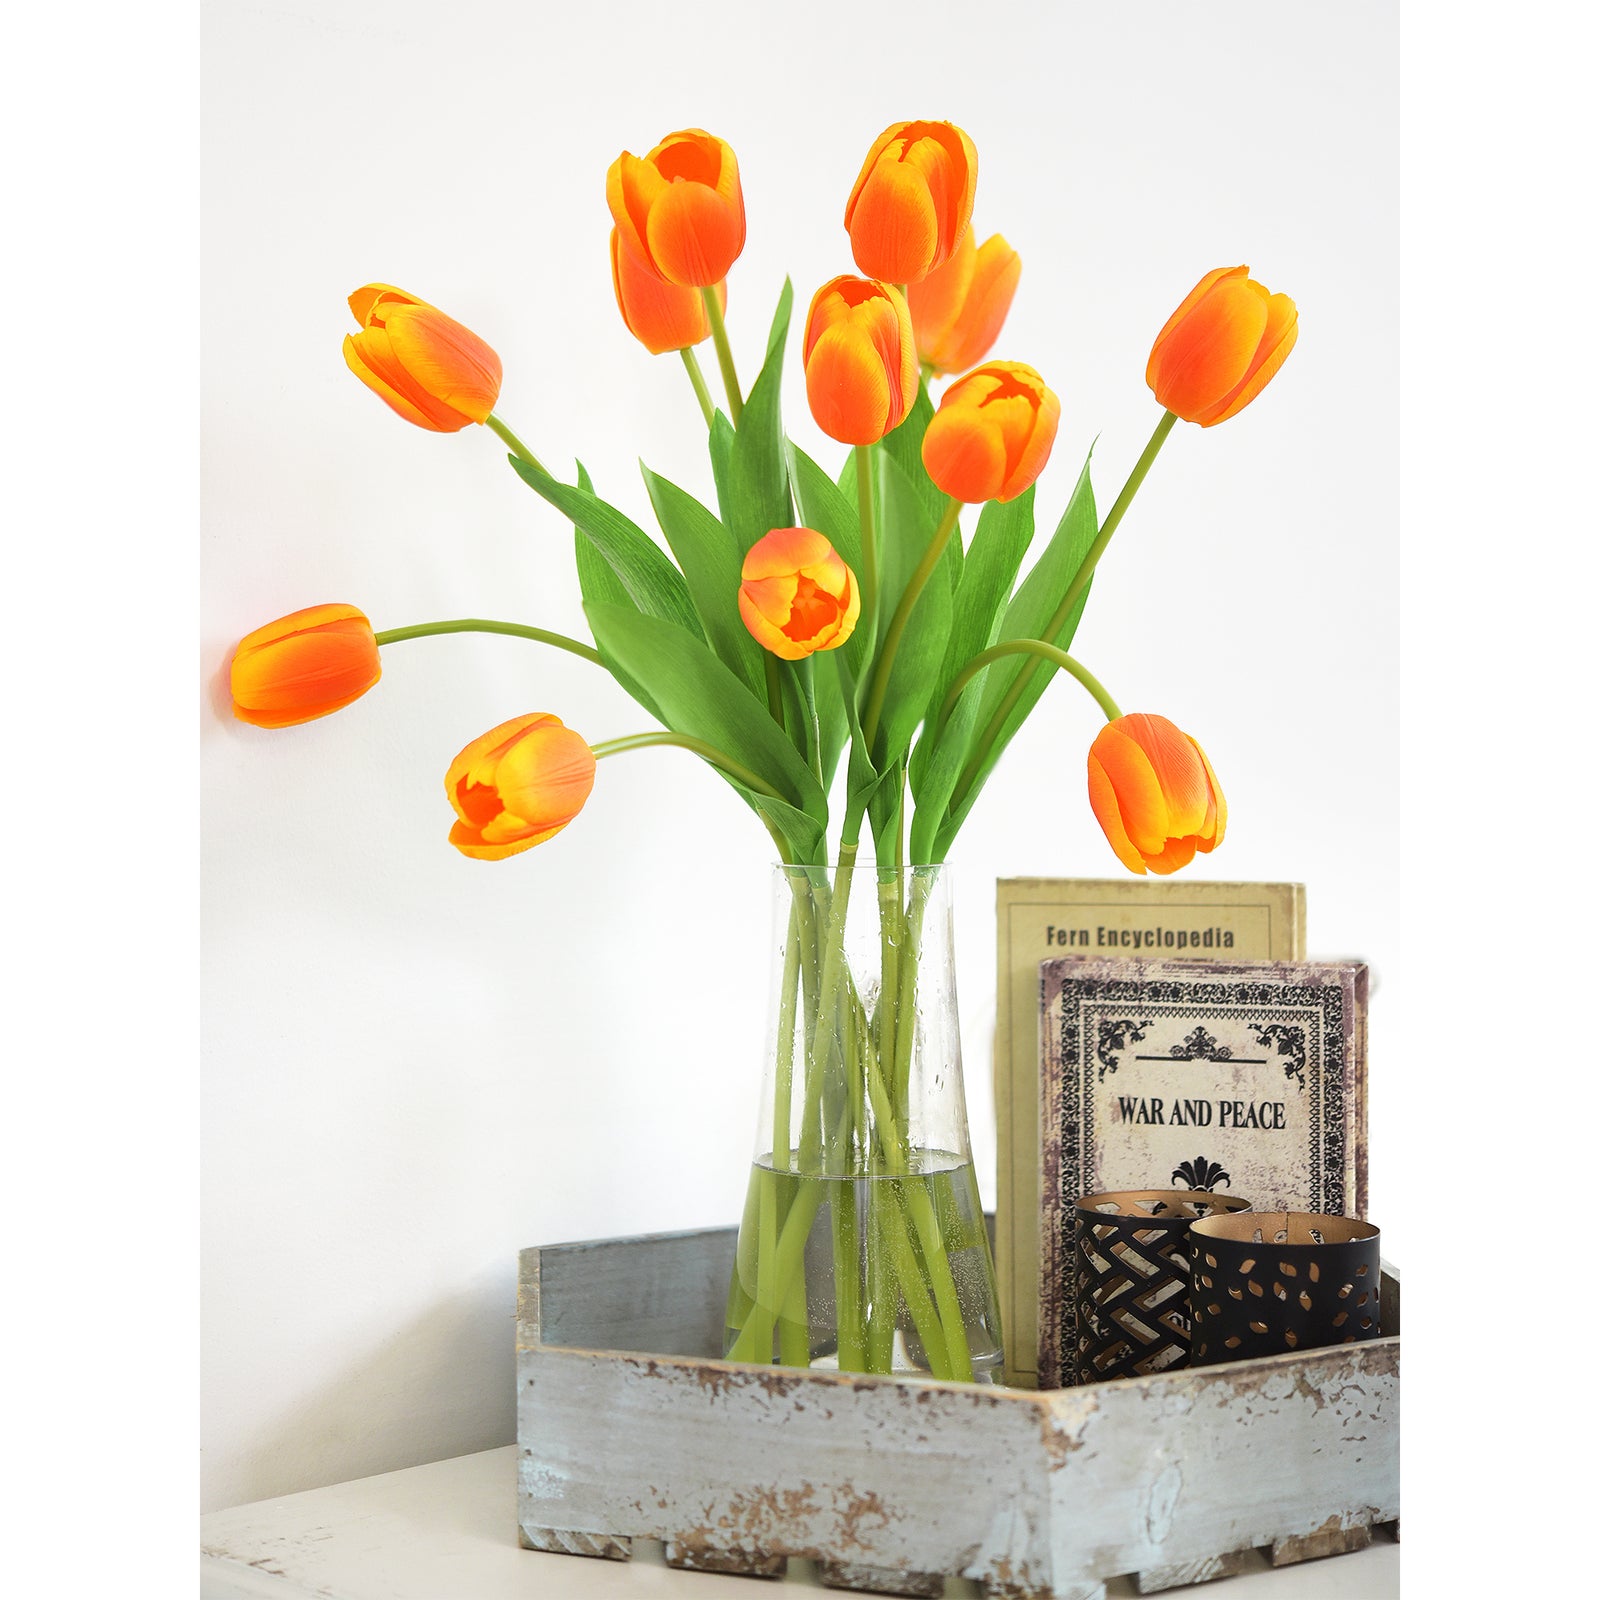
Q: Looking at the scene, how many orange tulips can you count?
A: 12